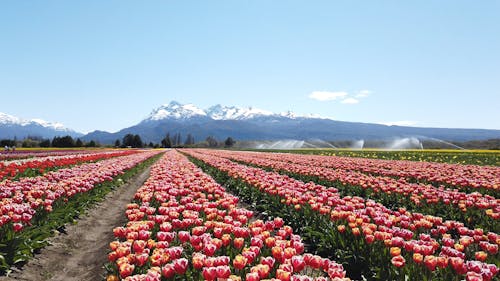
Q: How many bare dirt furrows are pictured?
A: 1